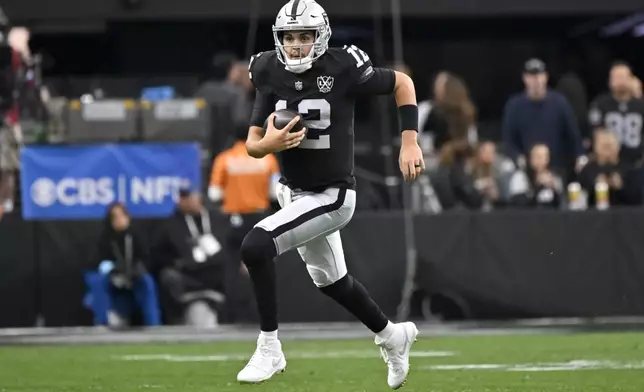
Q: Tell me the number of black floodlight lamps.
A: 0